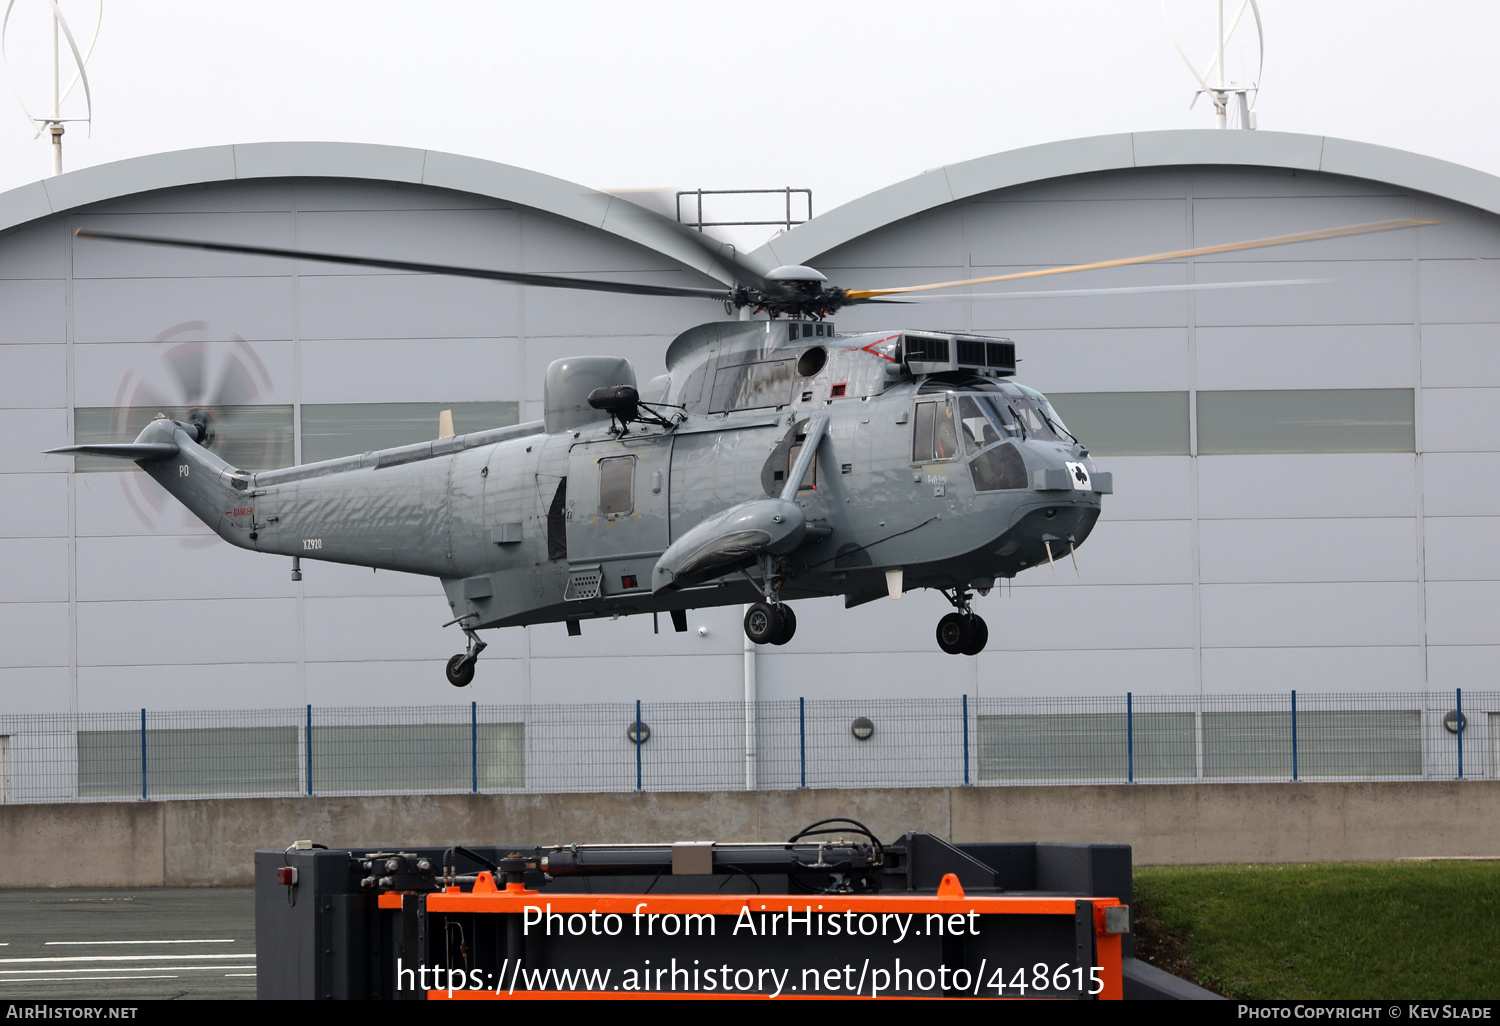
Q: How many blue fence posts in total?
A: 9